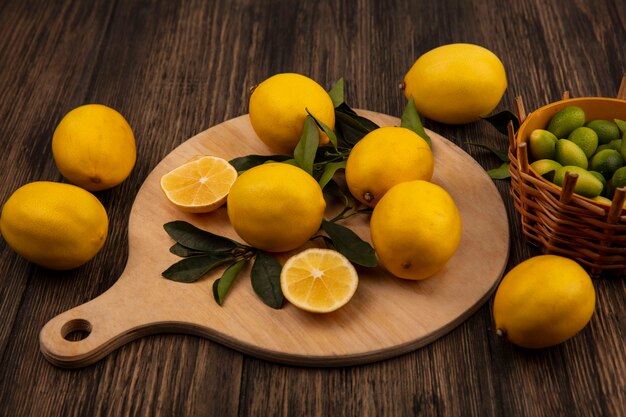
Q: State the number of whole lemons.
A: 8